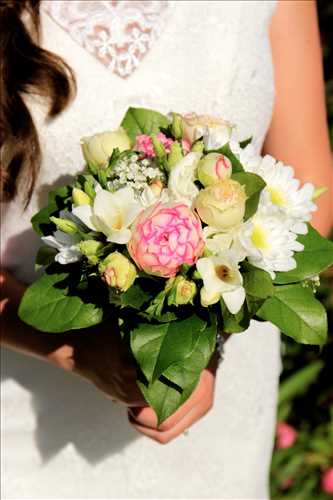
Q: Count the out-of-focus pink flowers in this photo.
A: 2